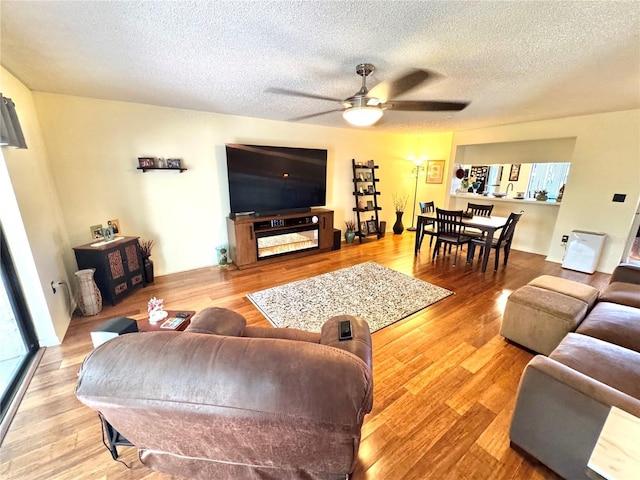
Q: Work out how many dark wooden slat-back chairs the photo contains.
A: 4